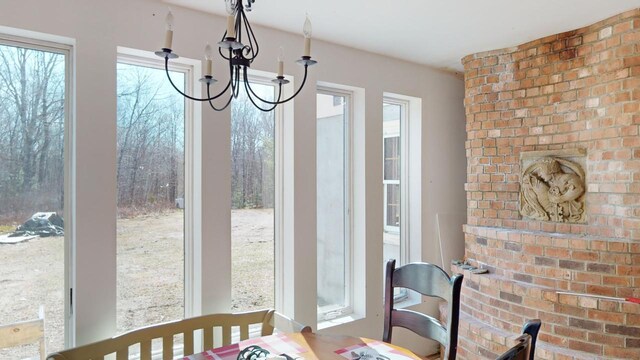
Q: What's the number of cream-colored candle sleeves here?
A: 5